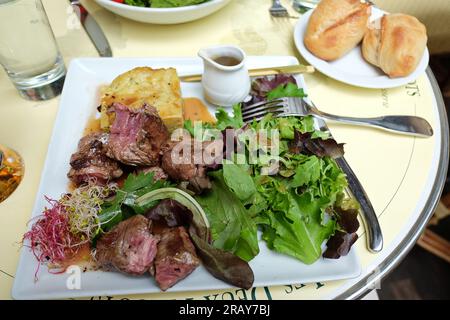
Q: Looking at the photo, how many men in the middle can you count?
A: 0